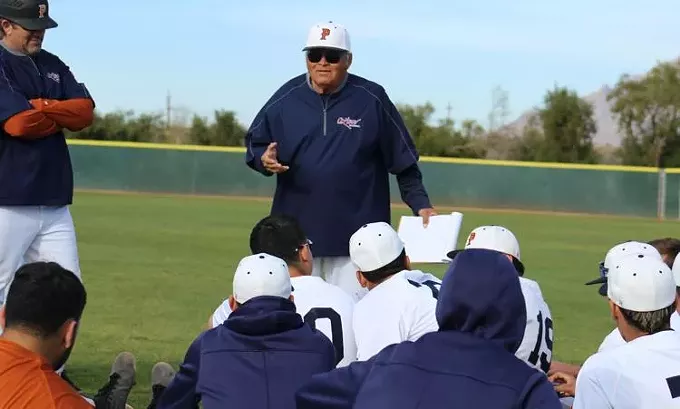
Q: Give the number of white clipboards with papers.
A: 1